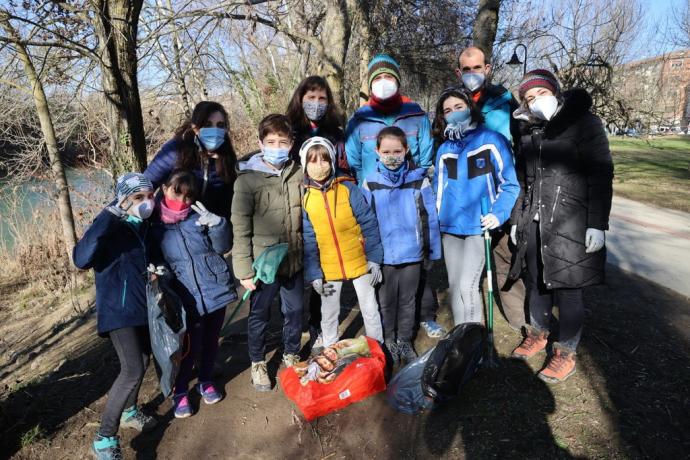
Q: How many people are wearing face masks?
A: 11